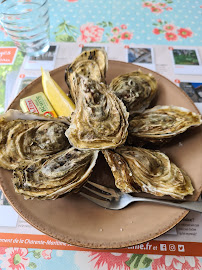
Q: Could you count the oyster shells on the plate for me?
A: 7